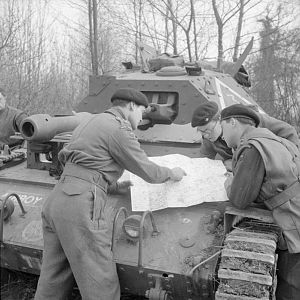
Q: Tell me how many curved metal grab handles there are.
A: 3